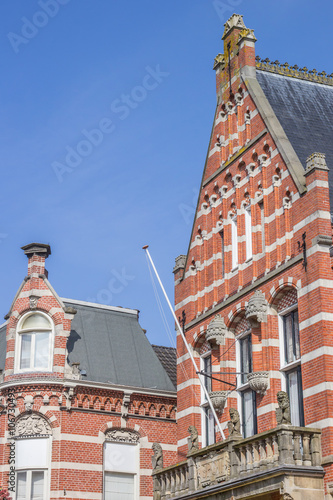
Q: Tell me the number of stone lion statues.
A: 4